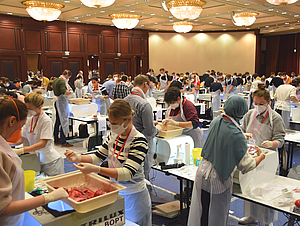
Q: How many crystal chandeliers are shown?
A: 7